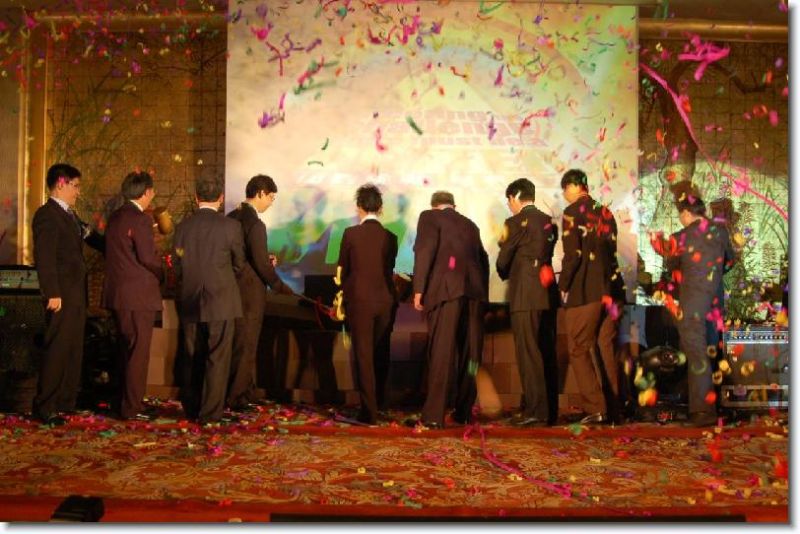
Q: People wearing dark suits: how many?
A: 9